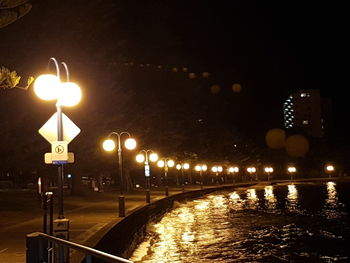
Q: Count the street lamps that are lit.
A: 12